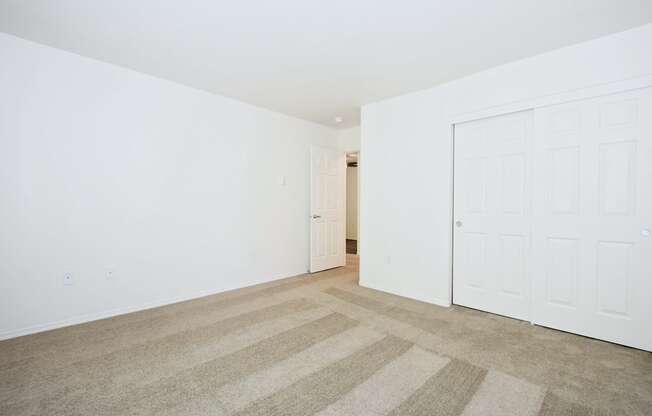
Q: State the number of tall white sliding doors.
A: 2